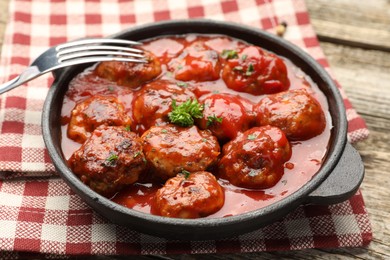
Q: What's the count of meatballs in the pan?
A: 11